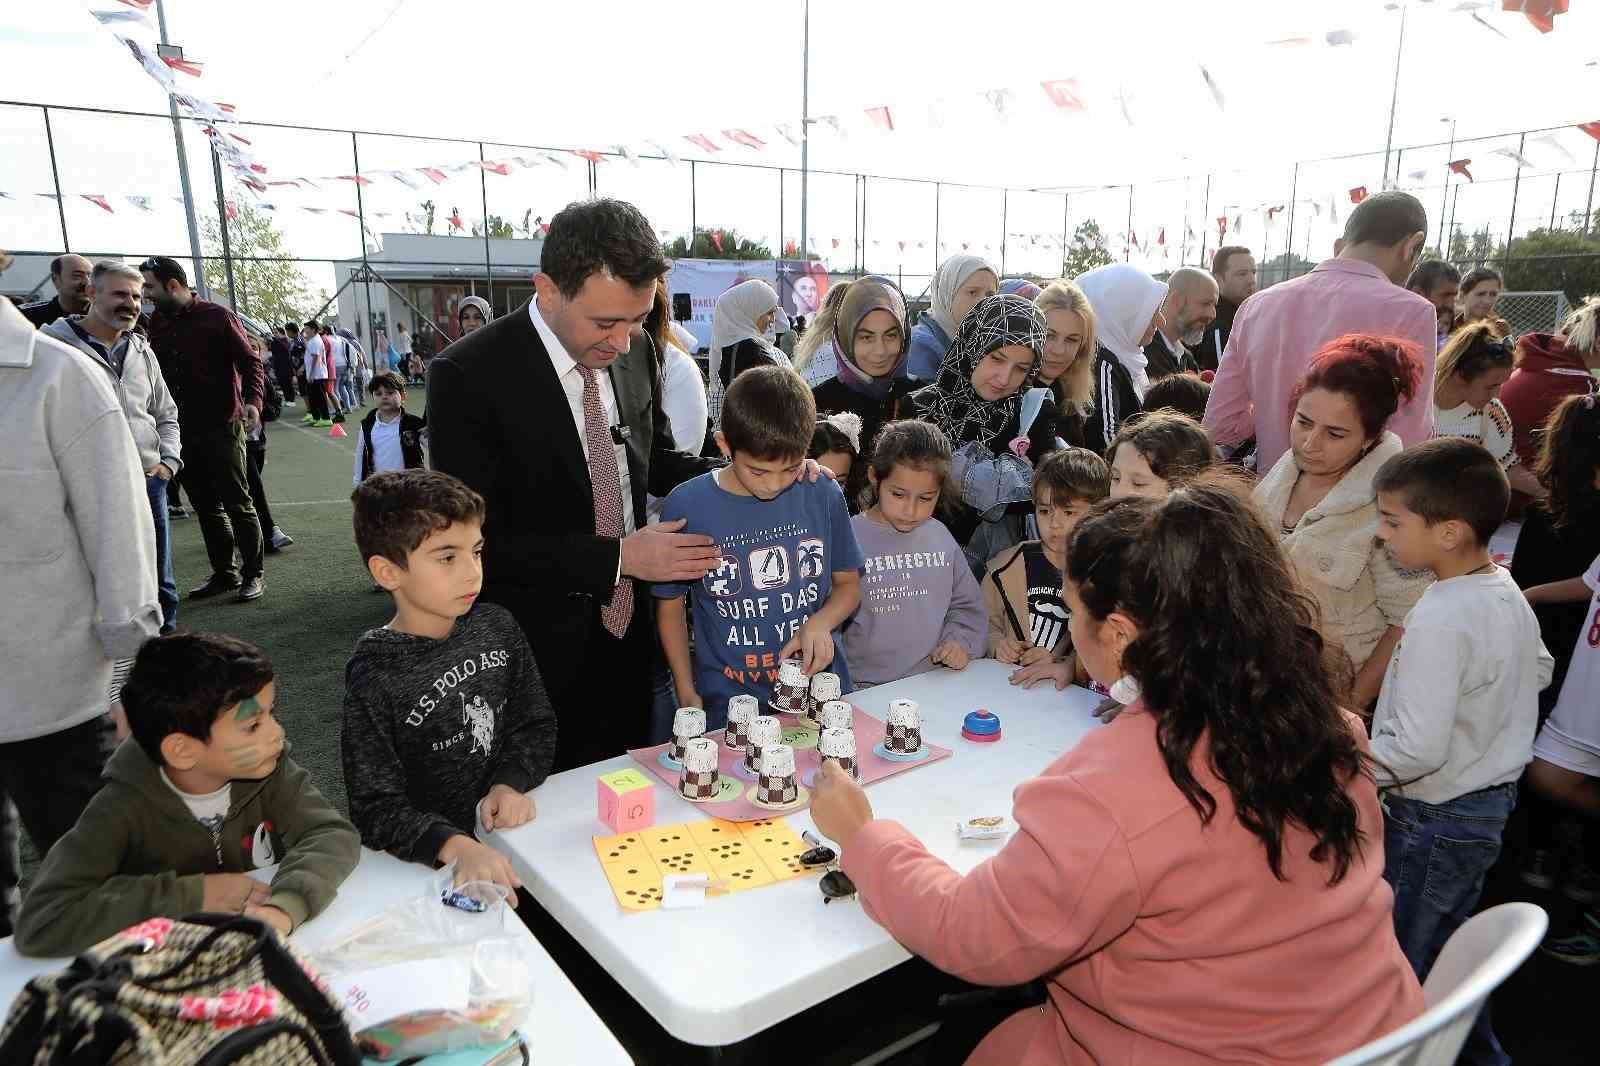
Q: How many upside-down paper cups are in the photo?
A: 10